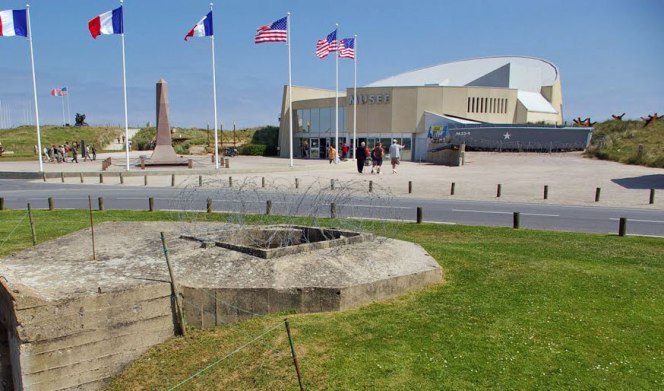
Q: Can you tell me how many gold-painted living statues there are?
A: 0